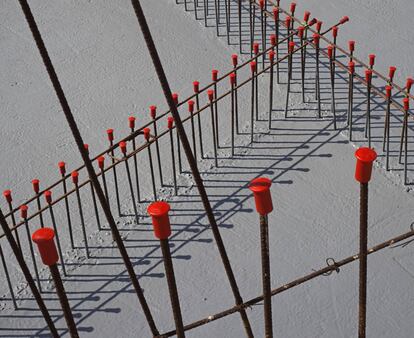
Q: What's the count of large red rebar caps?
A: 4